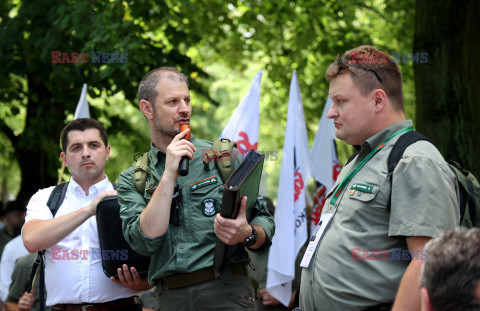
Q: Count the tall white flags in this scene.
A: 4